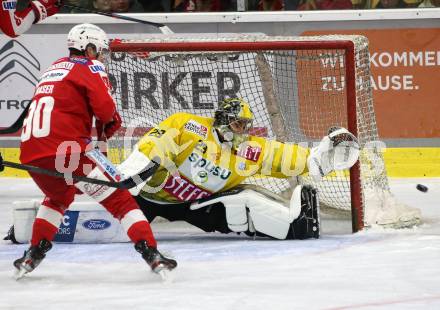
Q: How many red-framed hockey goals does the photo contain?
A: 1